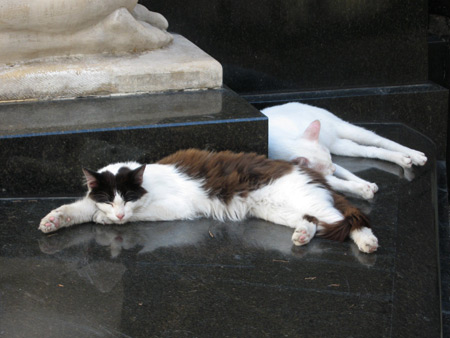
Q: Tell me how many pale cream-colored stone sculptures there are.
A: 1